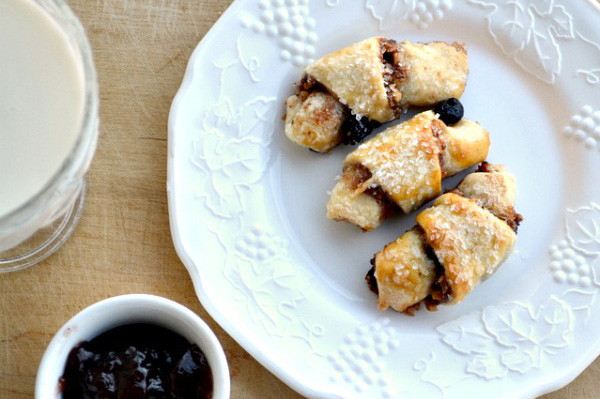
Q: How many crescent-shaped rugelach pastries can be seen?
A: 3